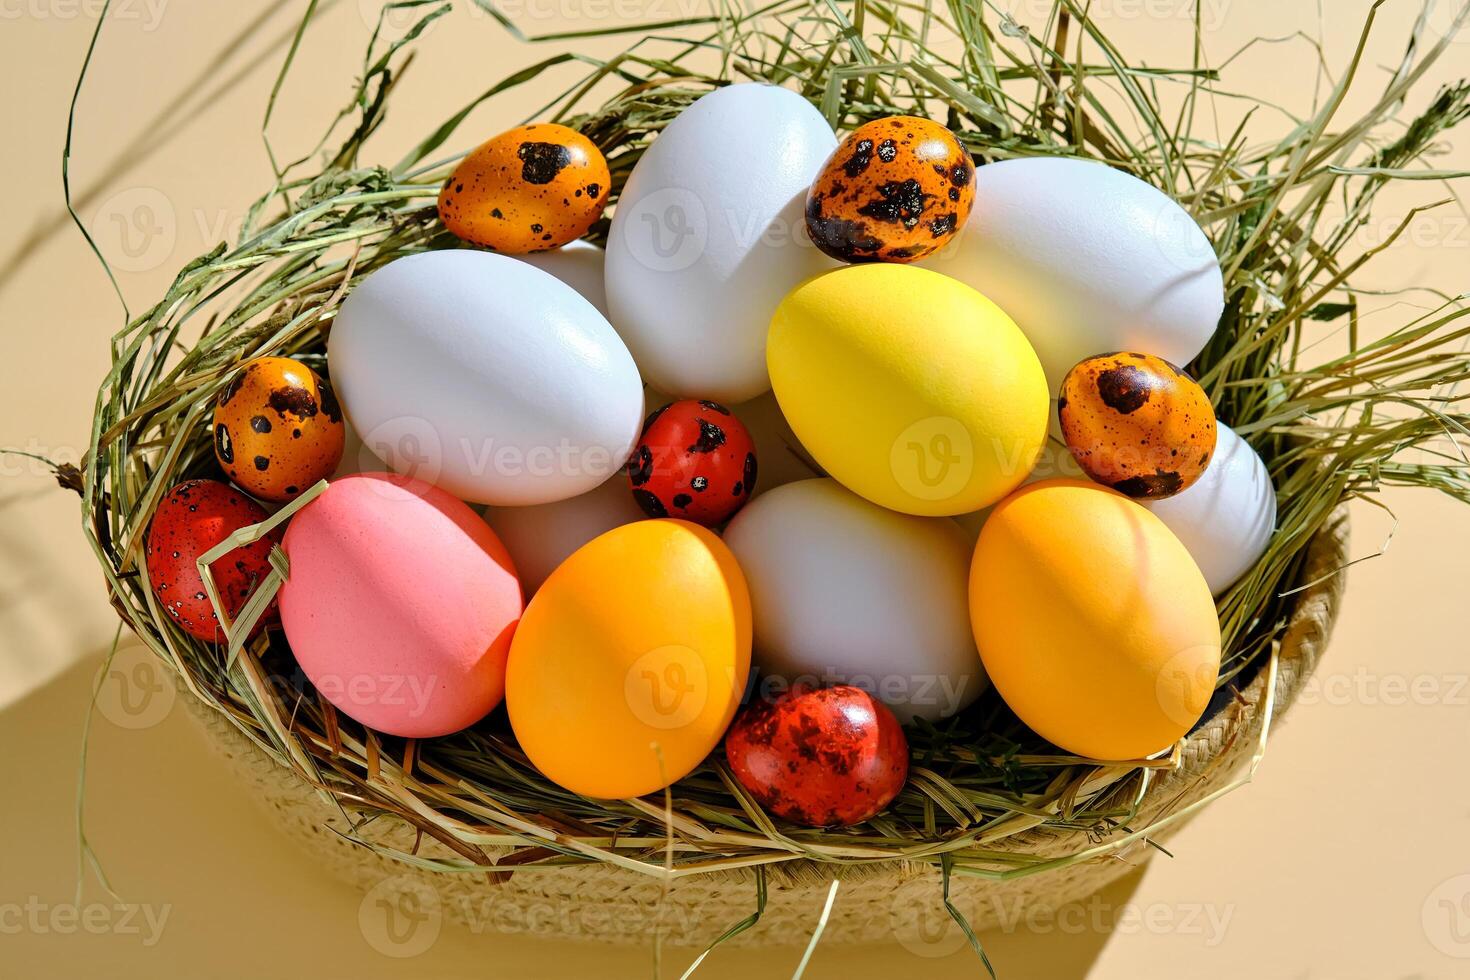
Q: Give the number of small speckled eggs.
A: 7